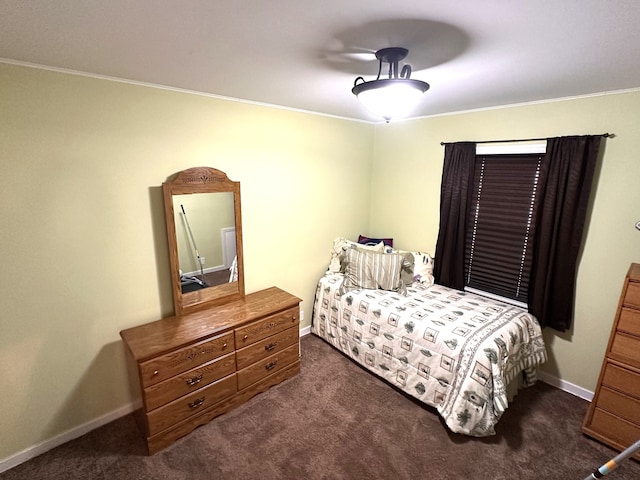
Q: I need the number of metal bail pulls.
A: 4